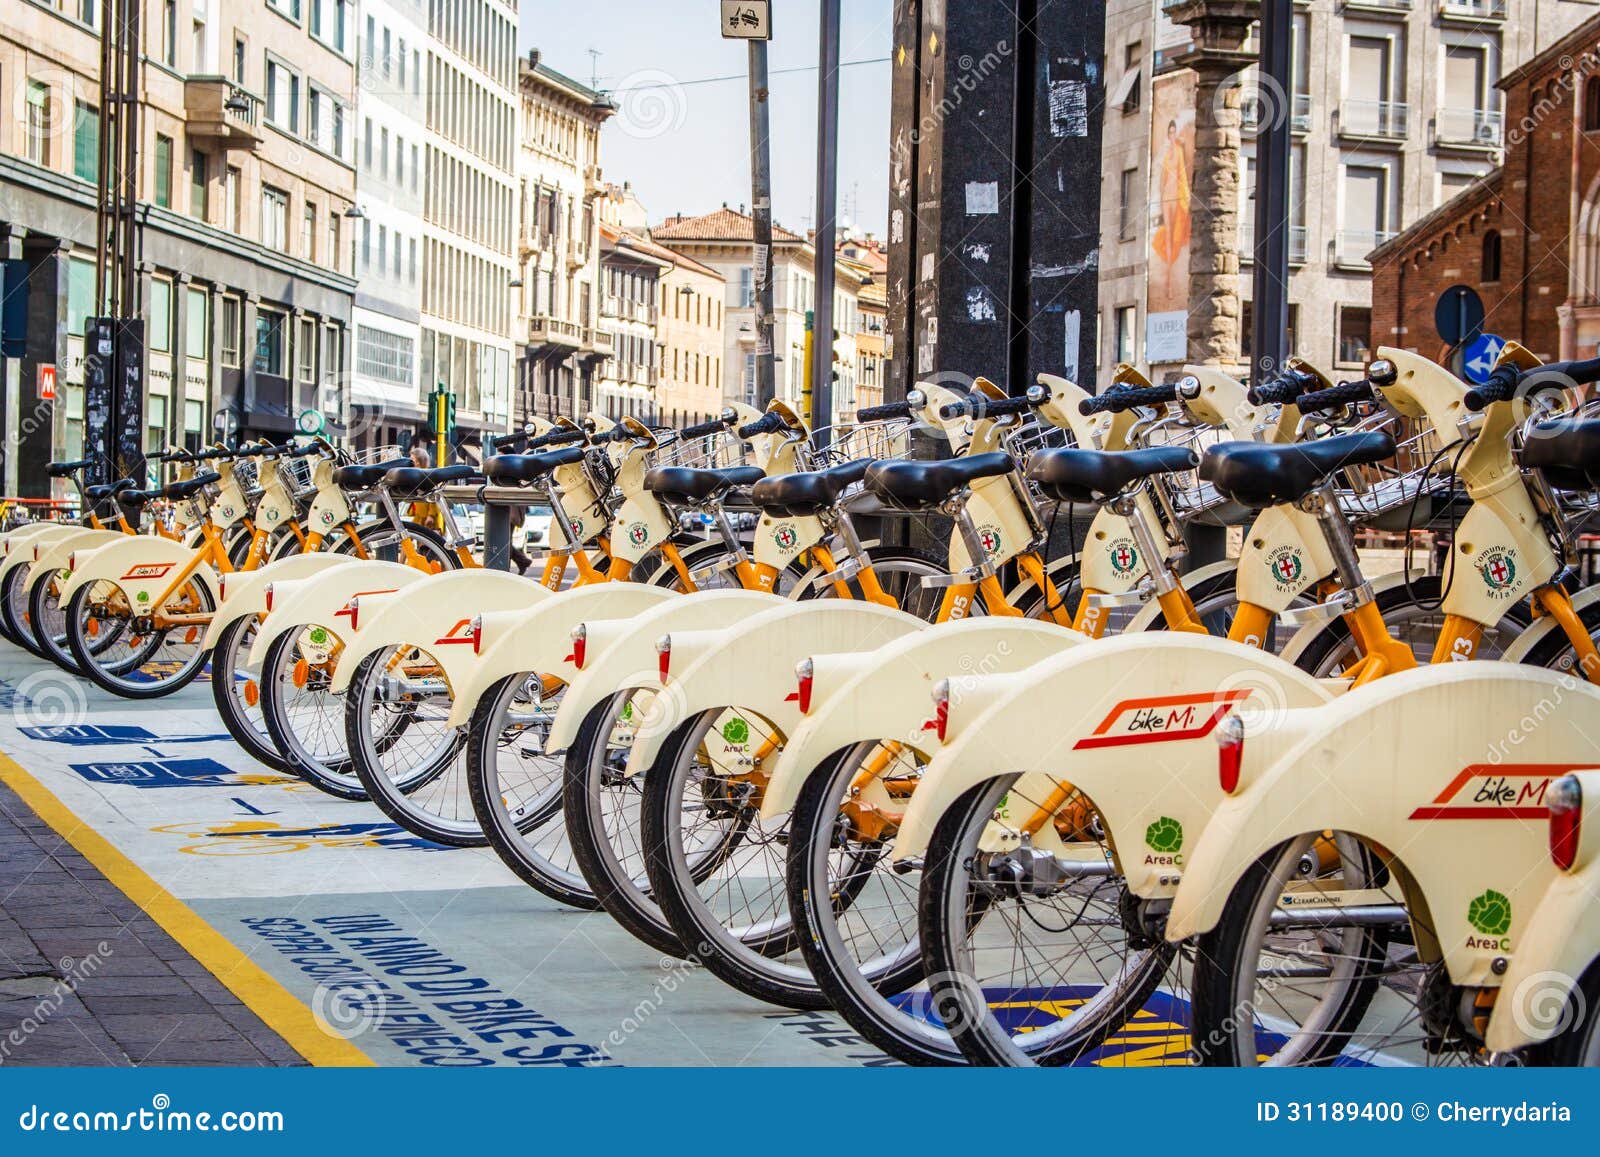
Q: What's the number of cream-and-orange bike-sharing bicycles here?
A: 14